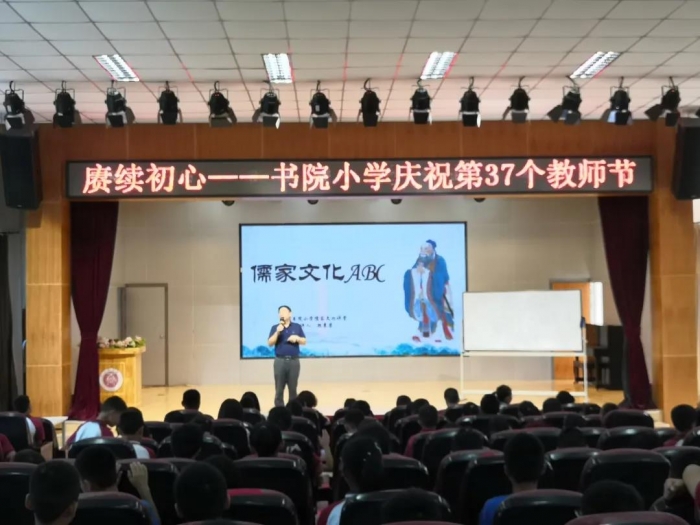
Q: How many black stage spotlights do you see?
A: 14